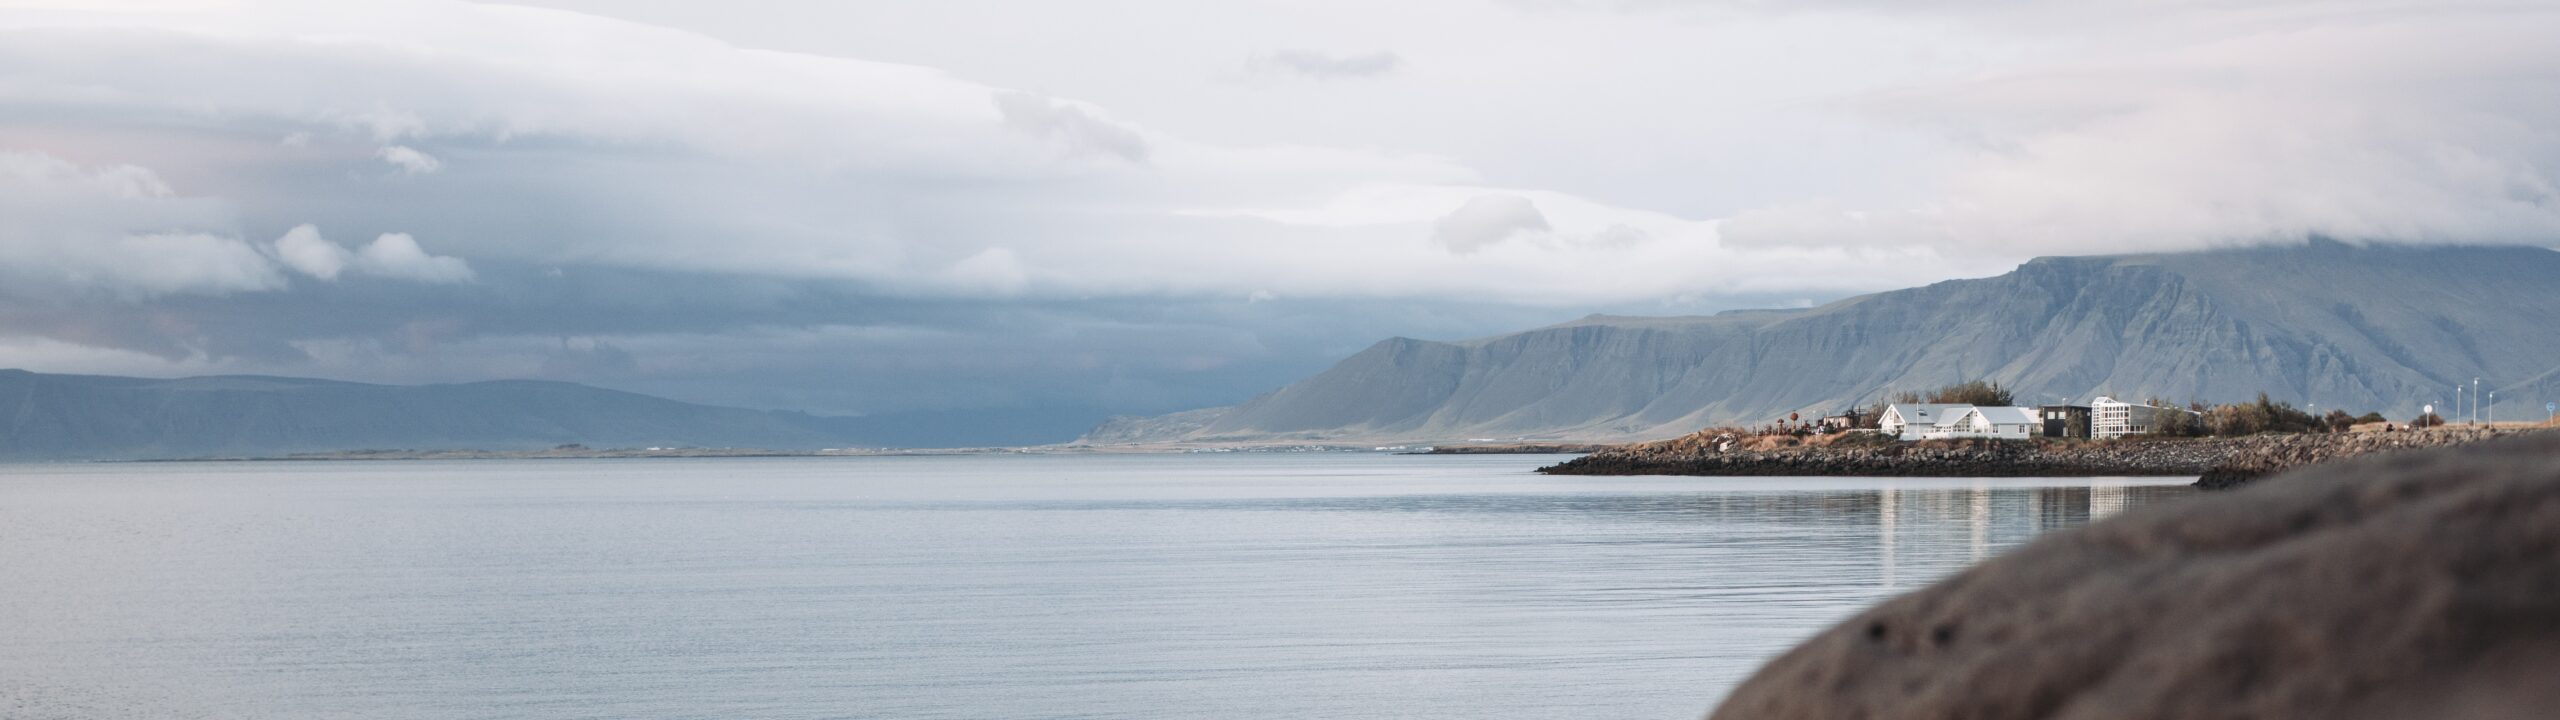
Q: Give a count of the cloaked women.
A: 0